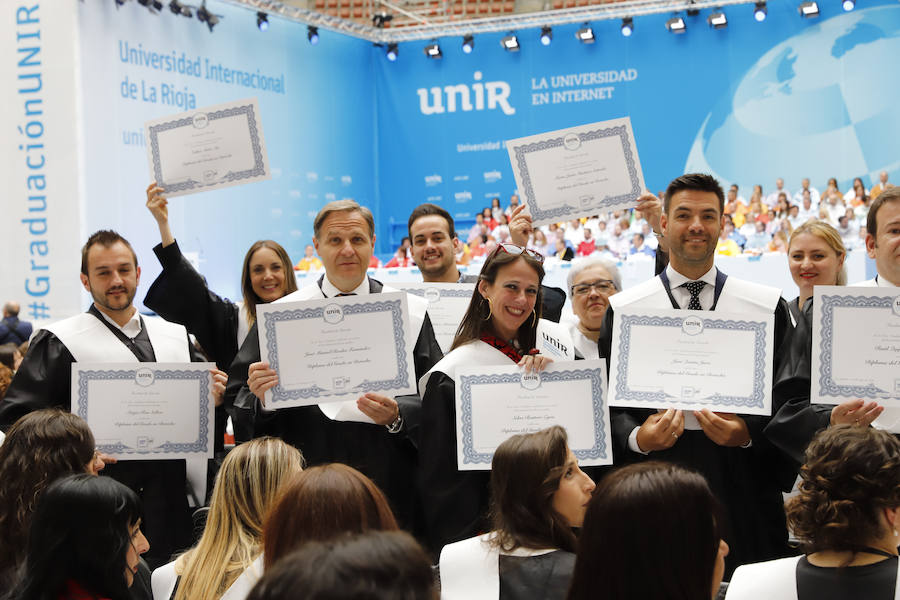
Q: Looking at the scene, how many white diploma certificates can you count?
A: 8